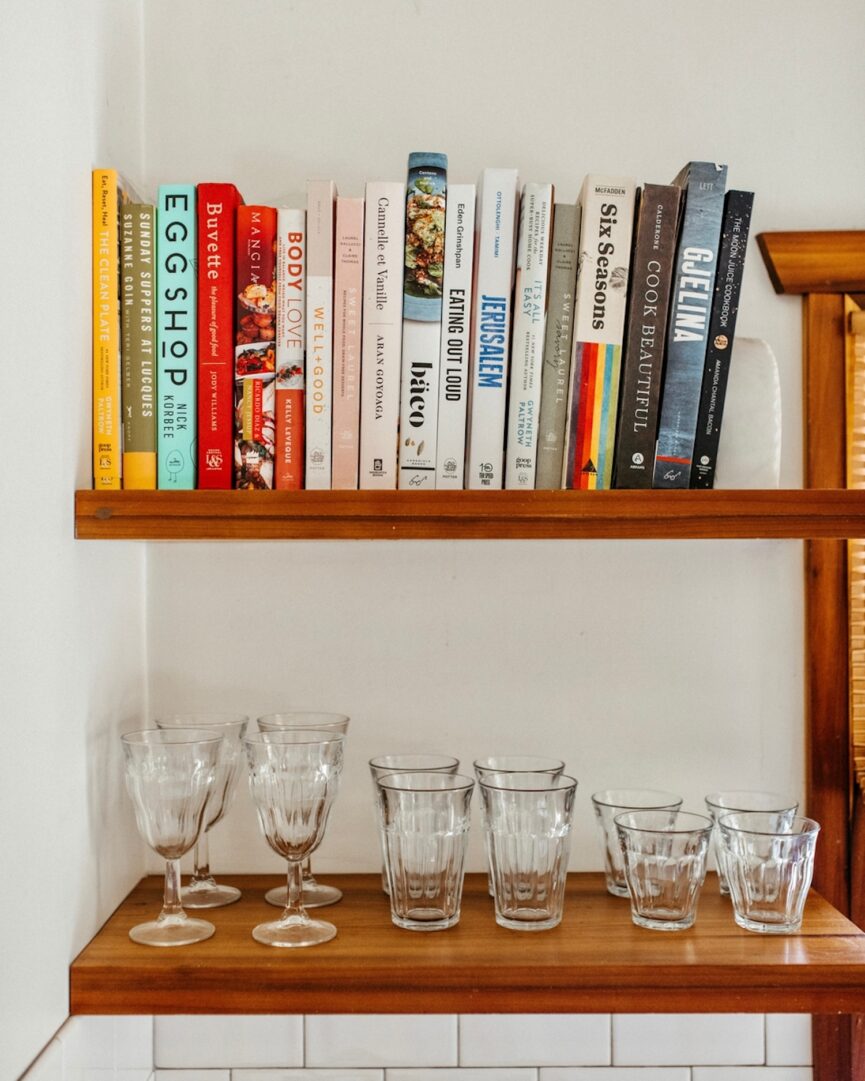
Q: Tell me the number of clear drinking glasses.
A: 12